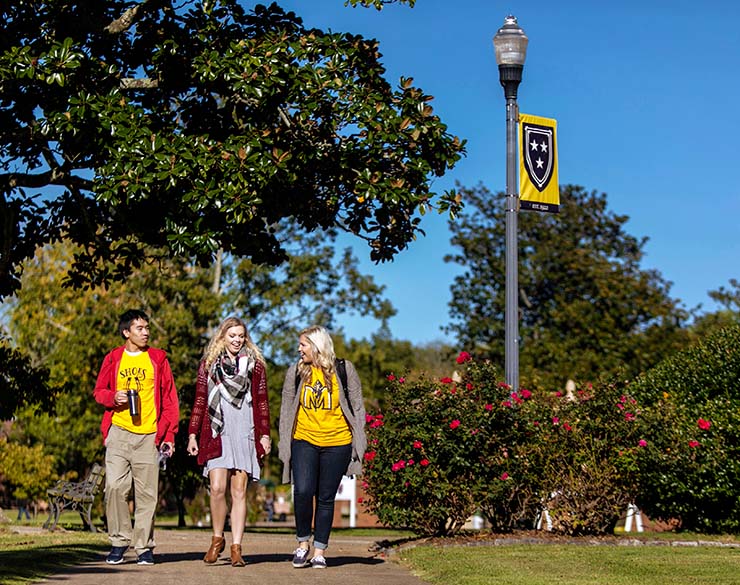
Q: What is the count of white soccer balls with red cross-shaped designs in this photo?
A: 0